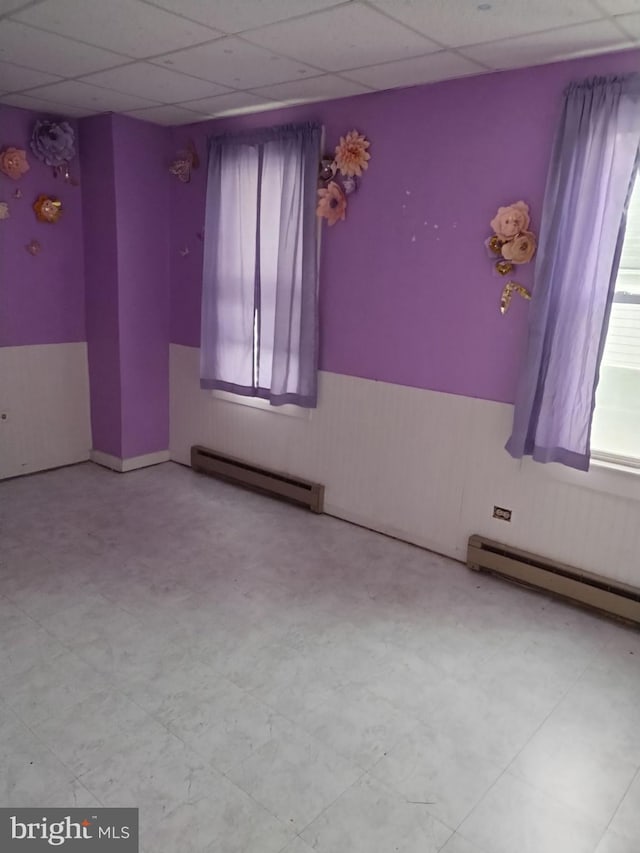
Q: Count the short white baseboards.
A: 2